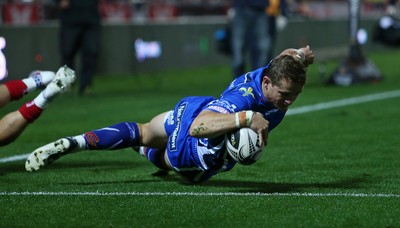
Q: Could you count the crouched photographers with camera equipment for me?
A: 0